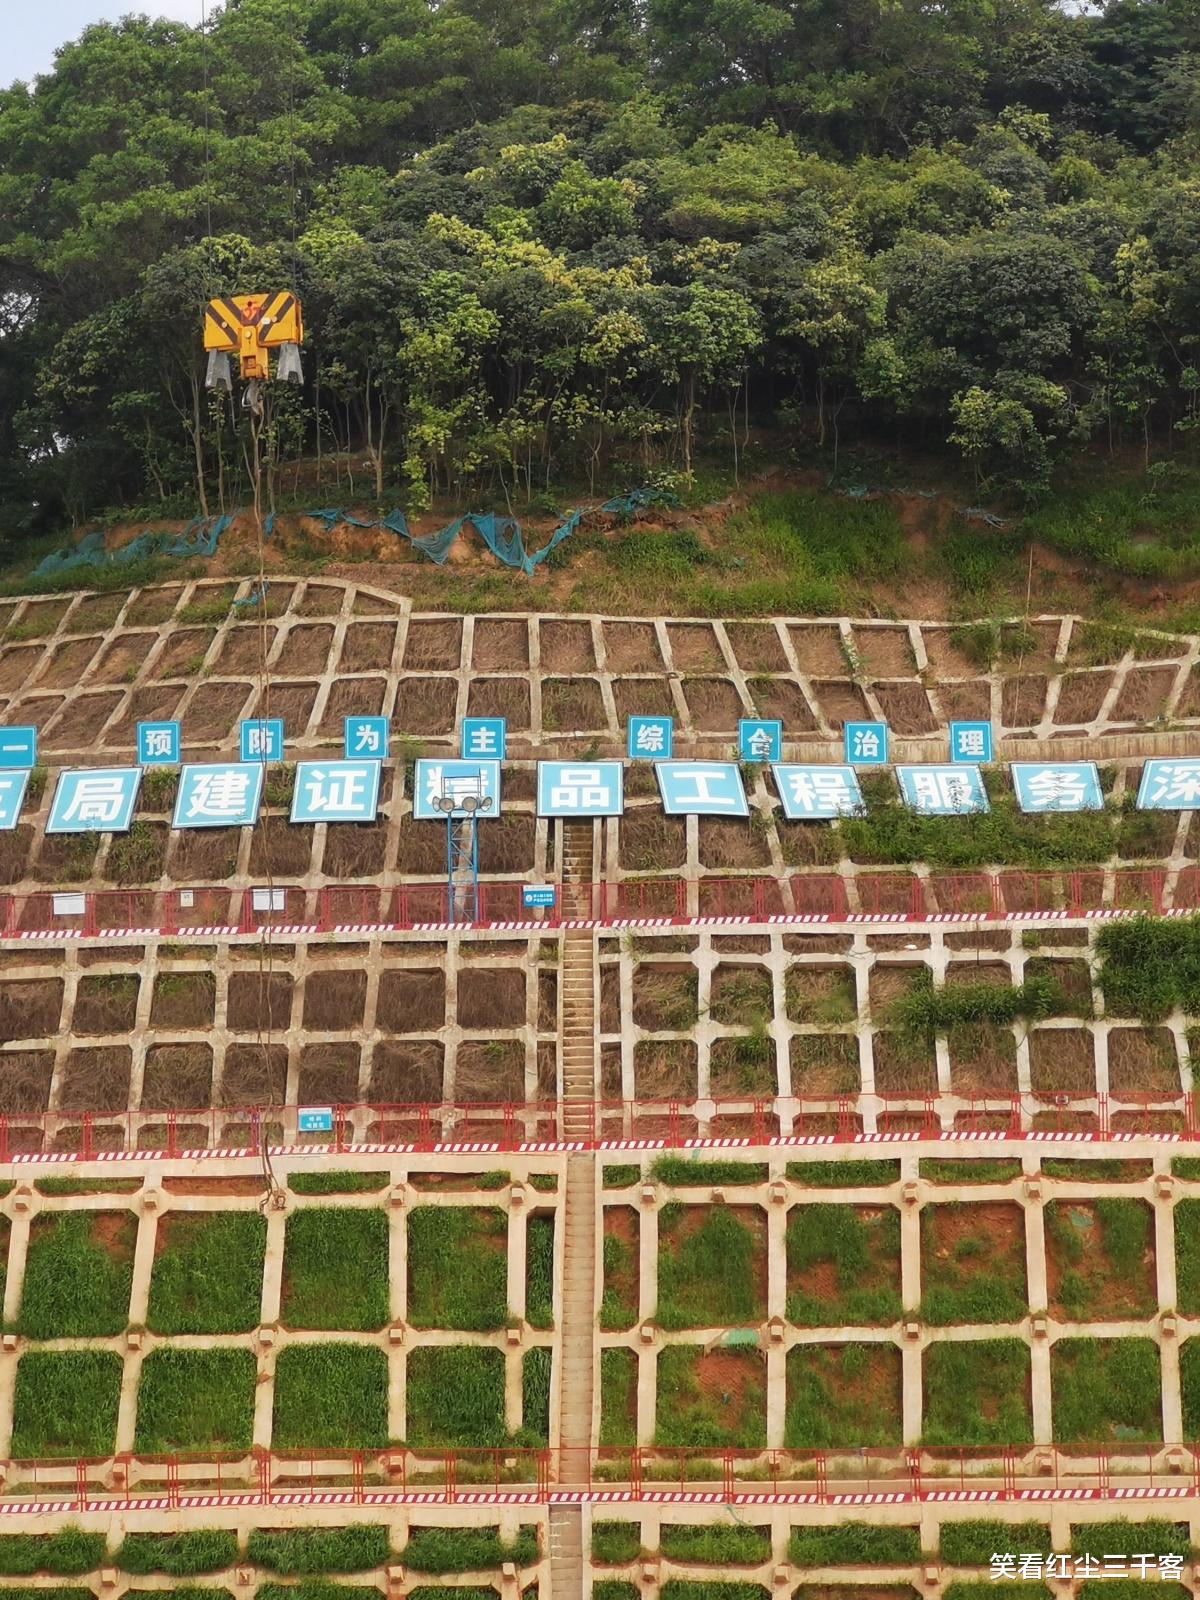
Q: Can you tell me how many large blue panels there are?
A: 11